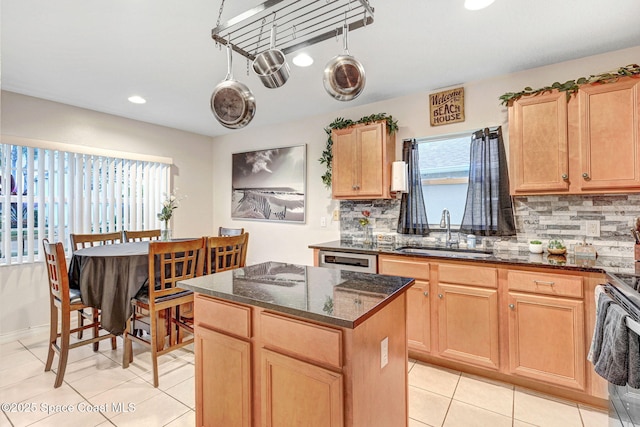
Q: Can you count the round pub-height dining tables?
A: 1